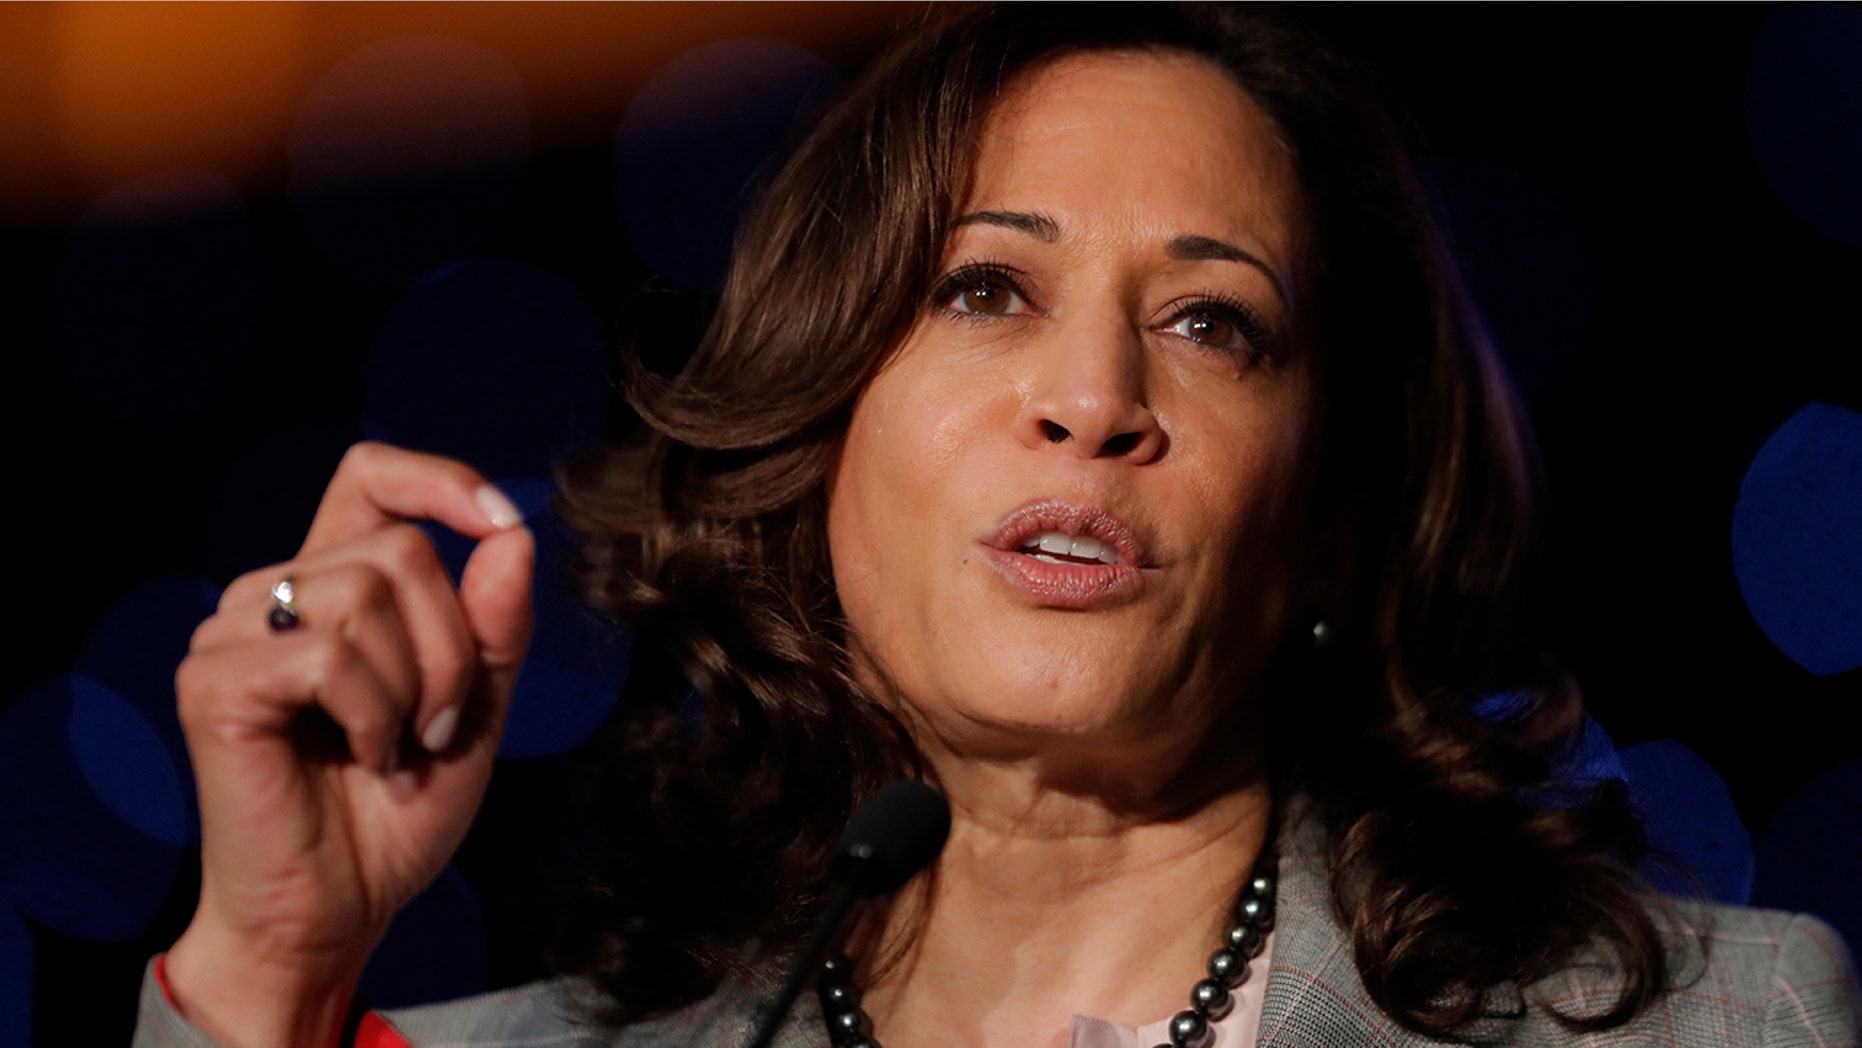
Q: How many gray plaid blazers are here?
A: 1